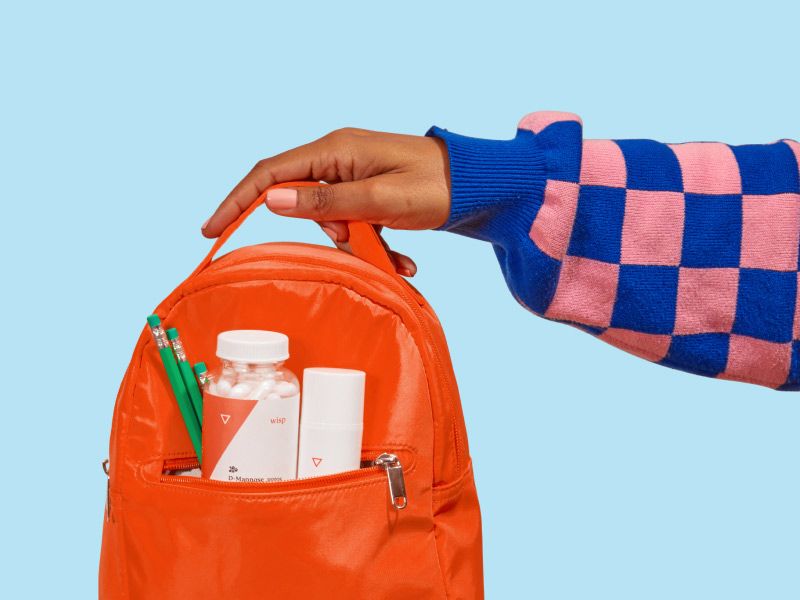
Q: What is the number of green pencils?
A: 3